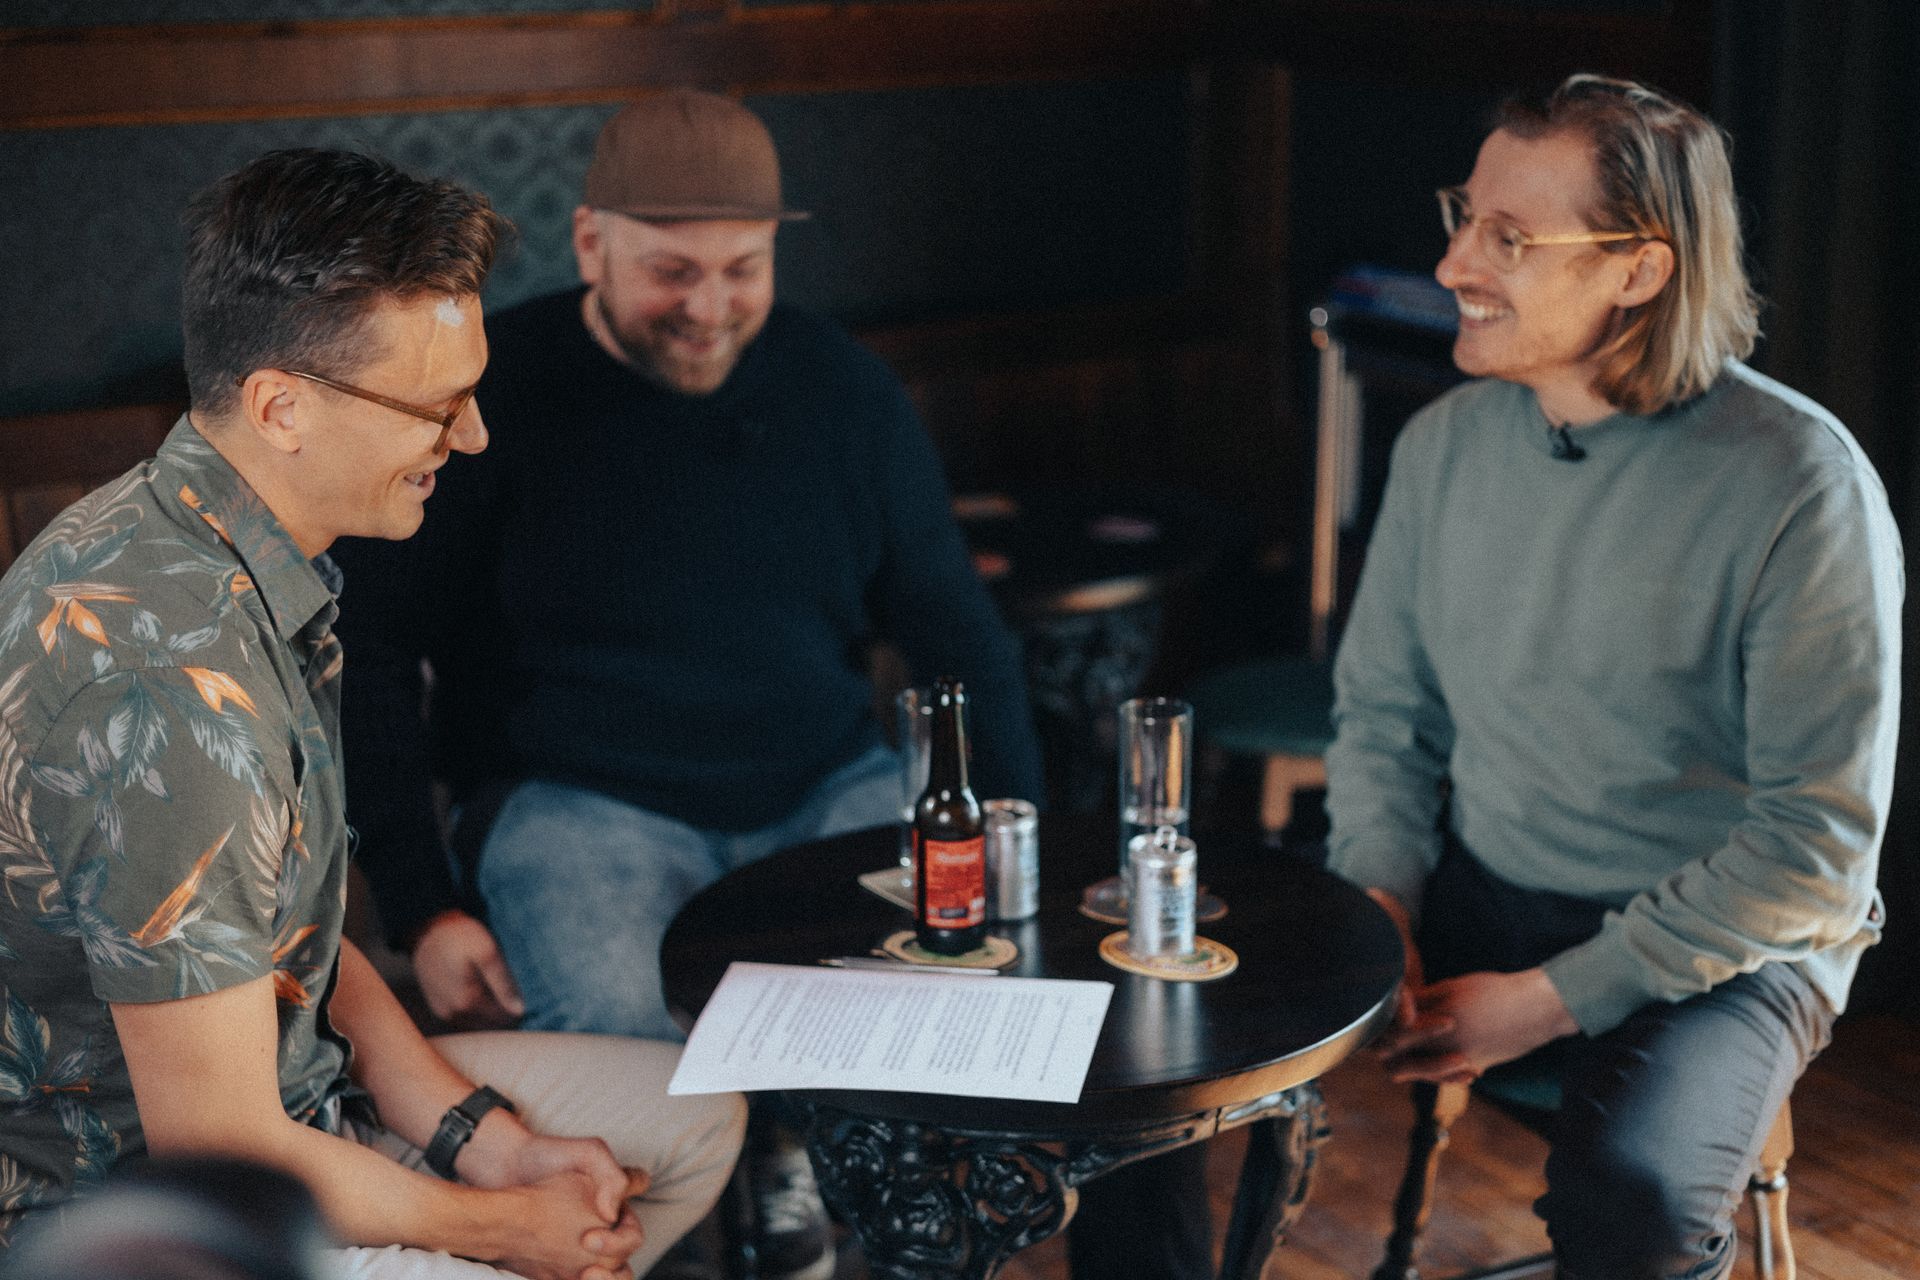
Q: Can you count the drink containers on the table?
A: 5